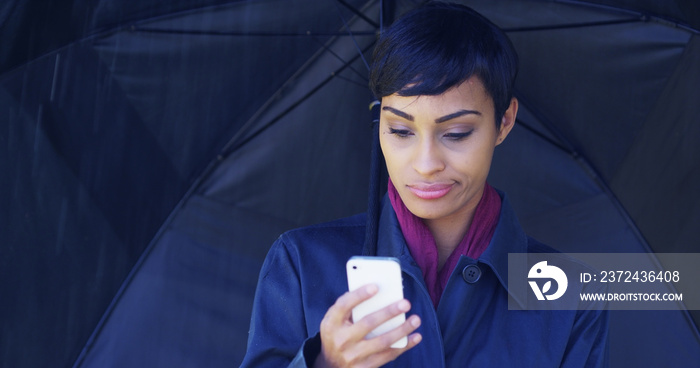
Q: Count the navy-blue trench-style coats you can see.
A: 1